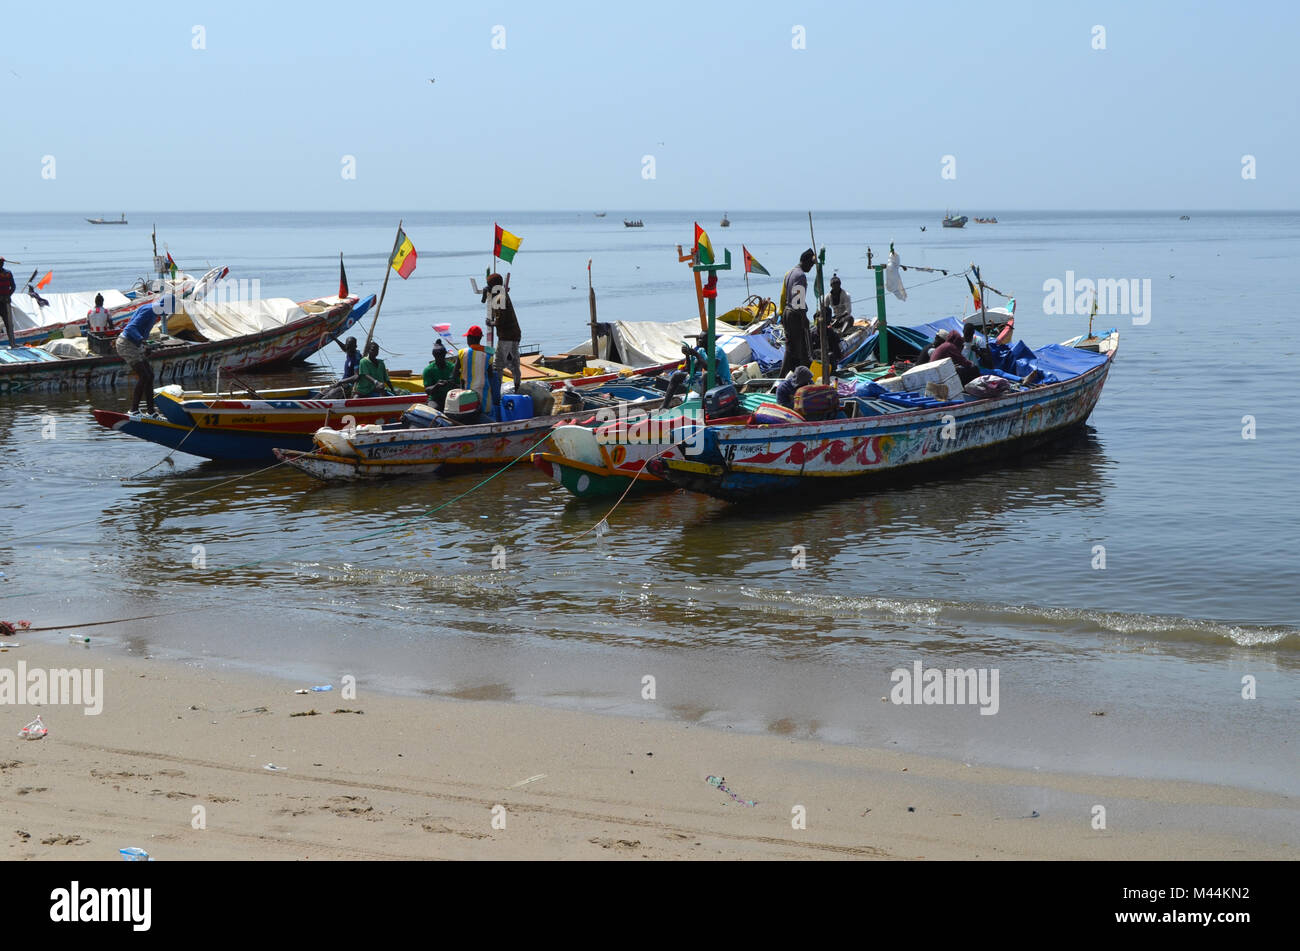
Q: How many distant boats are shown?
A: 7